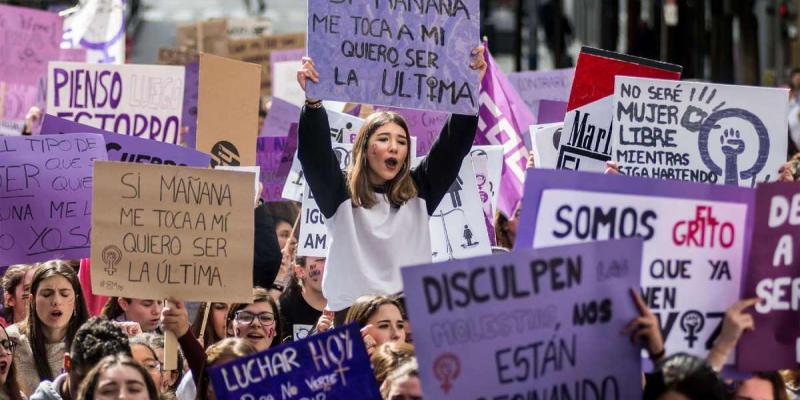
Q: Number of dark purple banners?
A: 2